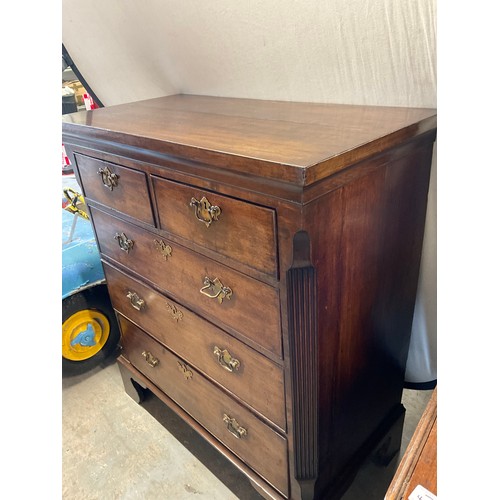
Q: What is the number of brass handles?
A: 8